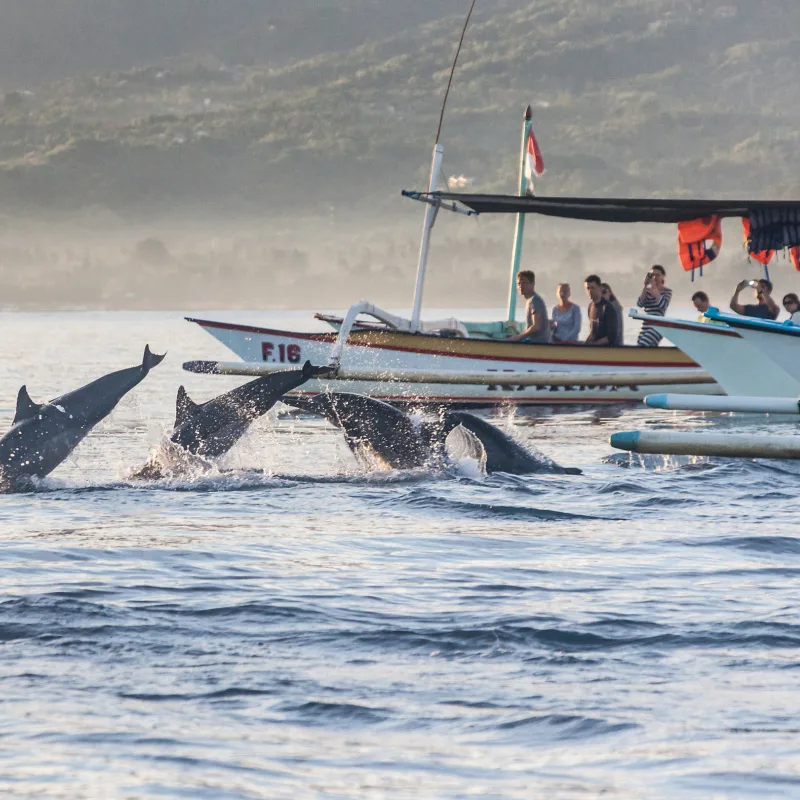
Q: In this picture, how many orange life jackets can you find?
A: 3